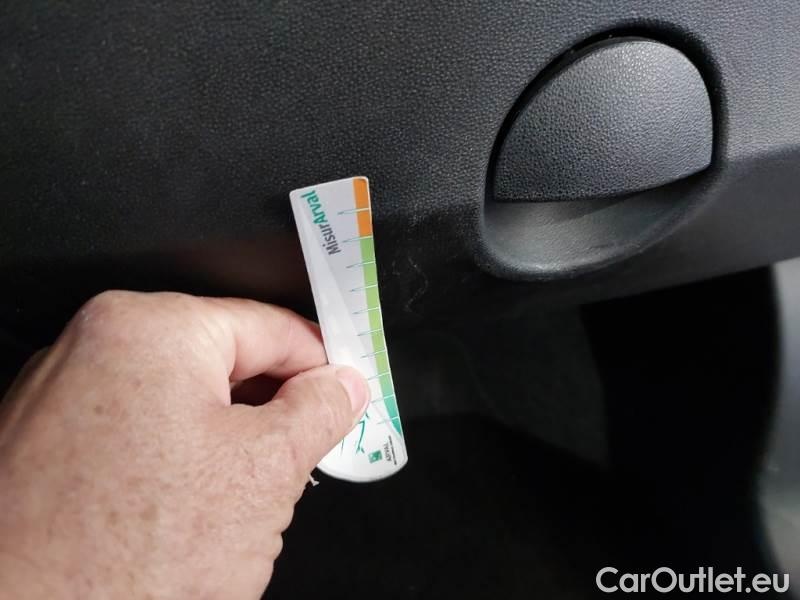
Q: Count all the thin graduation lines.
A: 10